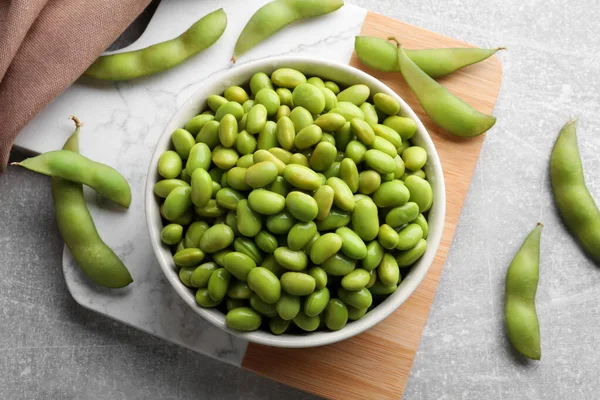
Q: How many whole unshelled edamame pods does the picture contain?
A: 8